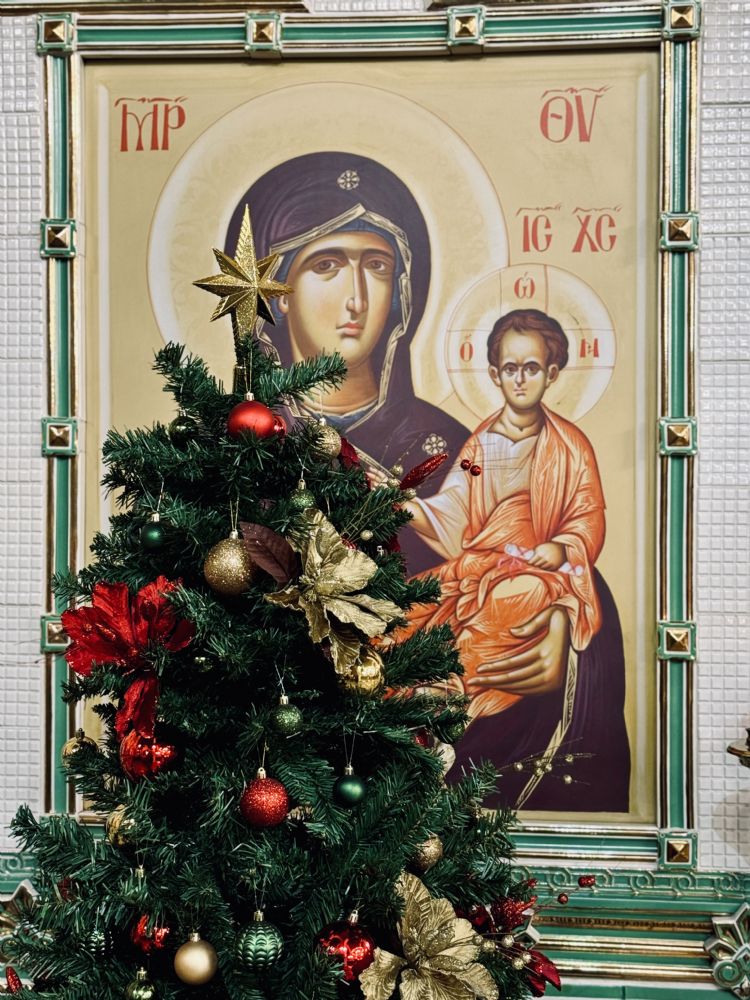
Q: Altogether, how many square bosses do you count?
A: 11